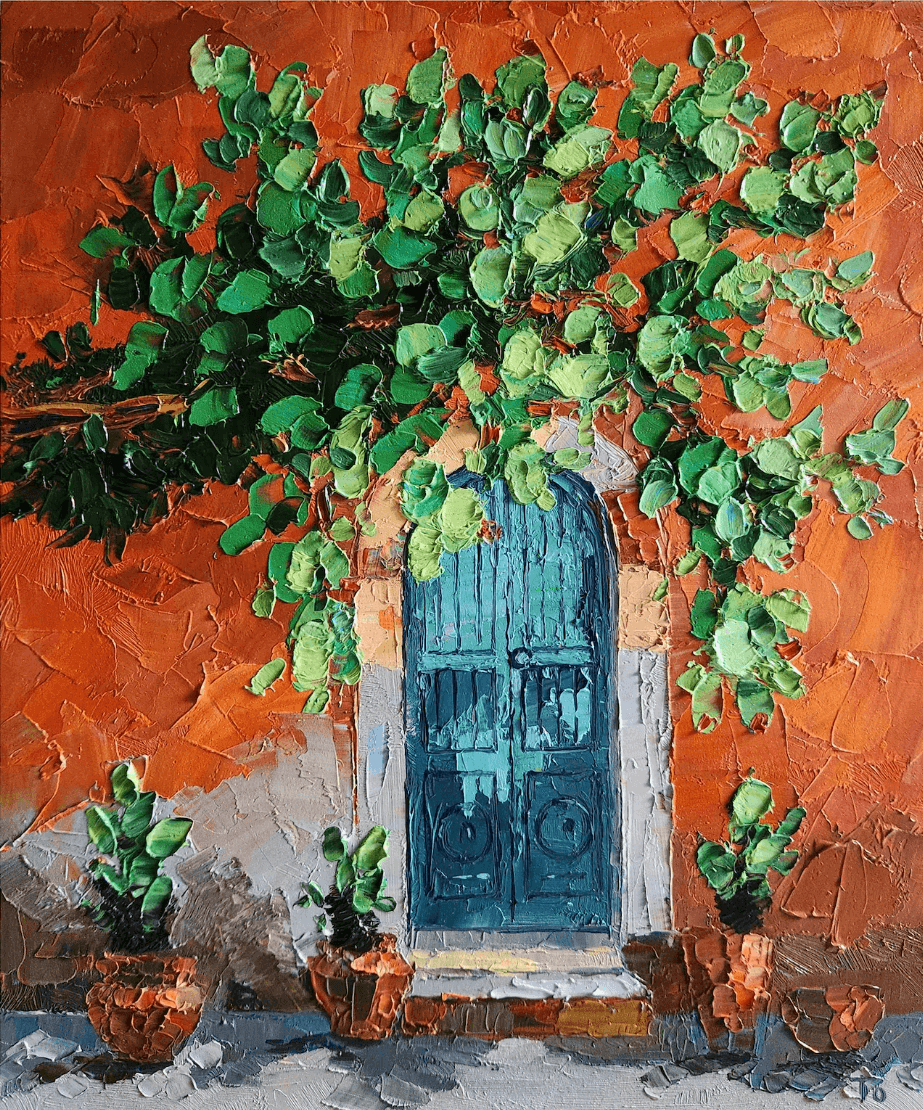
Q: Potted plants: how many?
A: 3